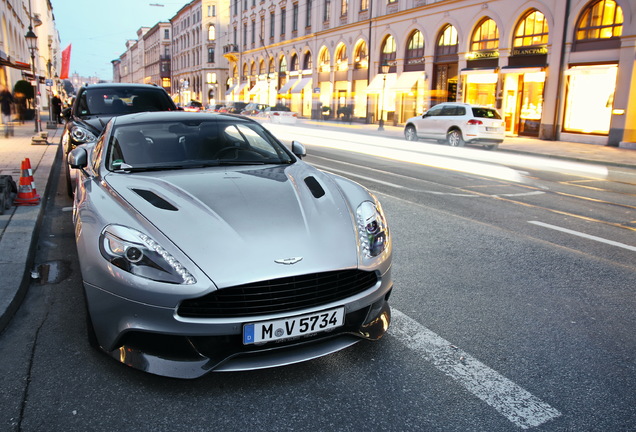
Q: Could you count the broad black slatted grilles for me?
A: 1